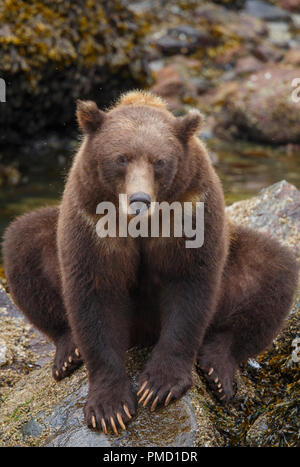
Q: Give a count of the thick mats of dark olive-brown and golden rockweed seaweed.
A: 2